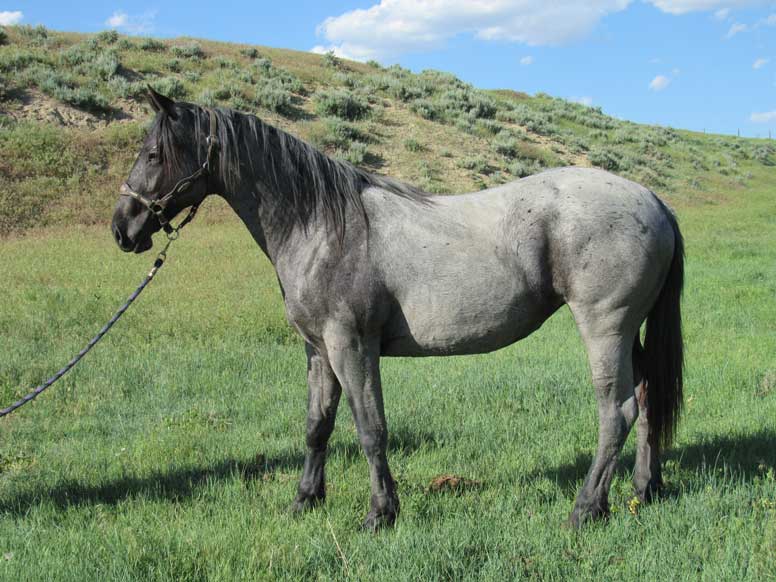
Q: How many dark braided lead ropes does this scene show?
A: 1